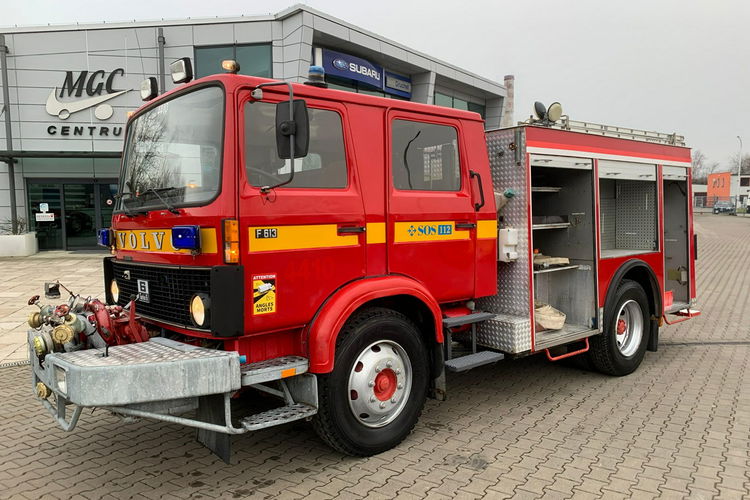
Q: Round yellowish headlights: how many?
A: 2